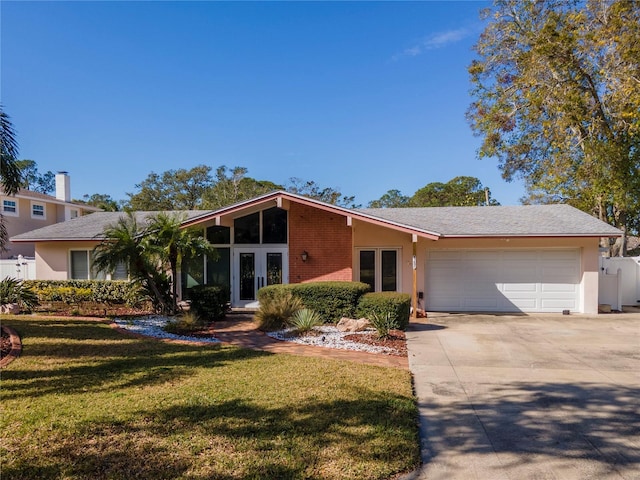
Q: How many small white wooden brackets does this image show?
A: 4